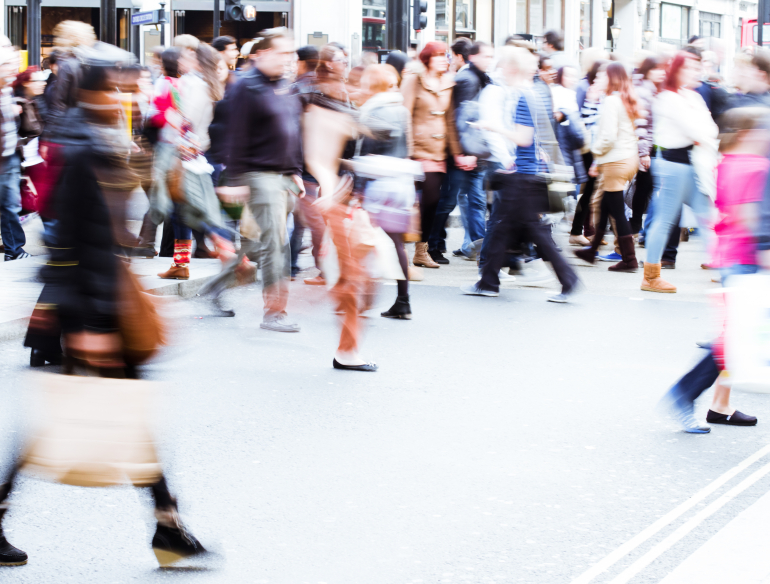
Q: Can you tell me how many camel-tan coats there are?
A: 1